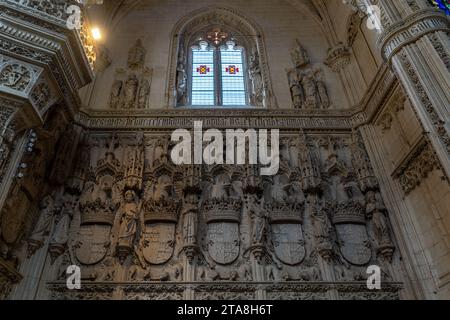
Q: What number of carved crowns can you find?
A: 5